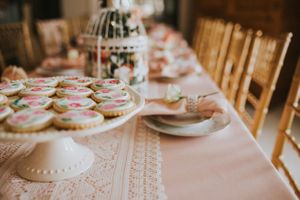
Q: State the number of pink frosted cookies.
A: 14